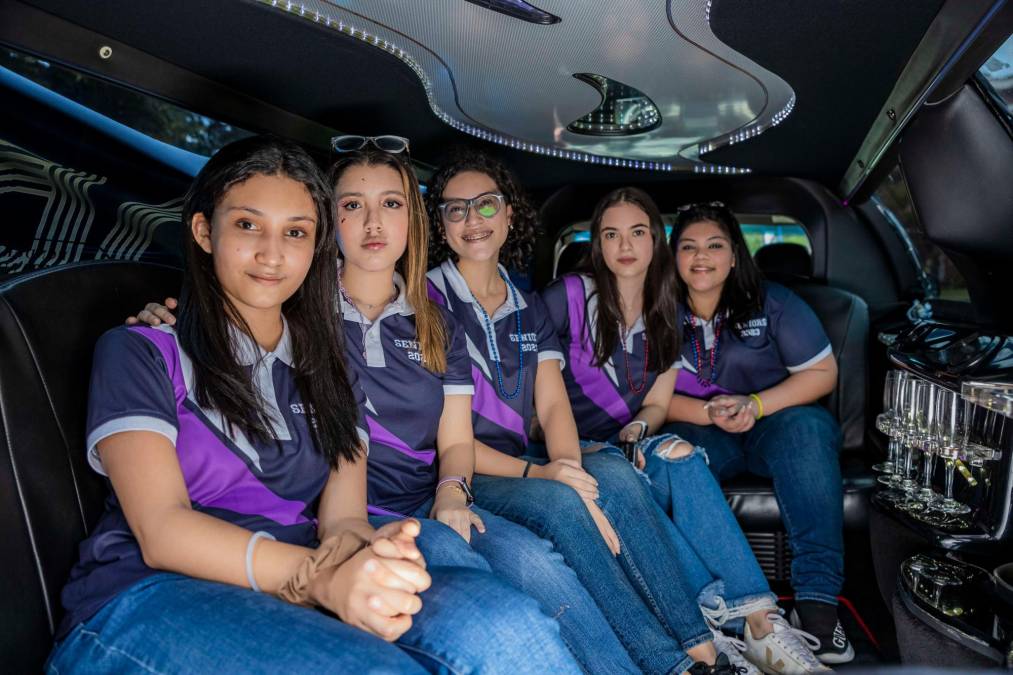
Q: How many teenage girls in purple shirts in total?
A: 5